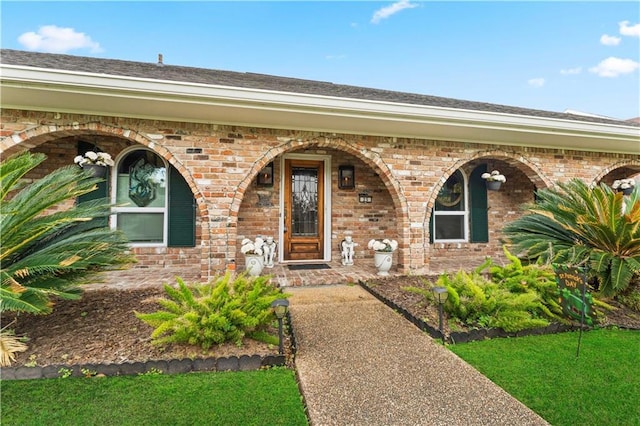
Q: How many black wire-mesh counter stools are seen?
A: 0